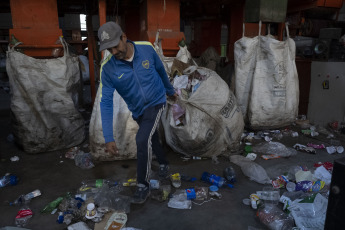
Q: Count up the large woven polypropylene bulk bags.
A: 4